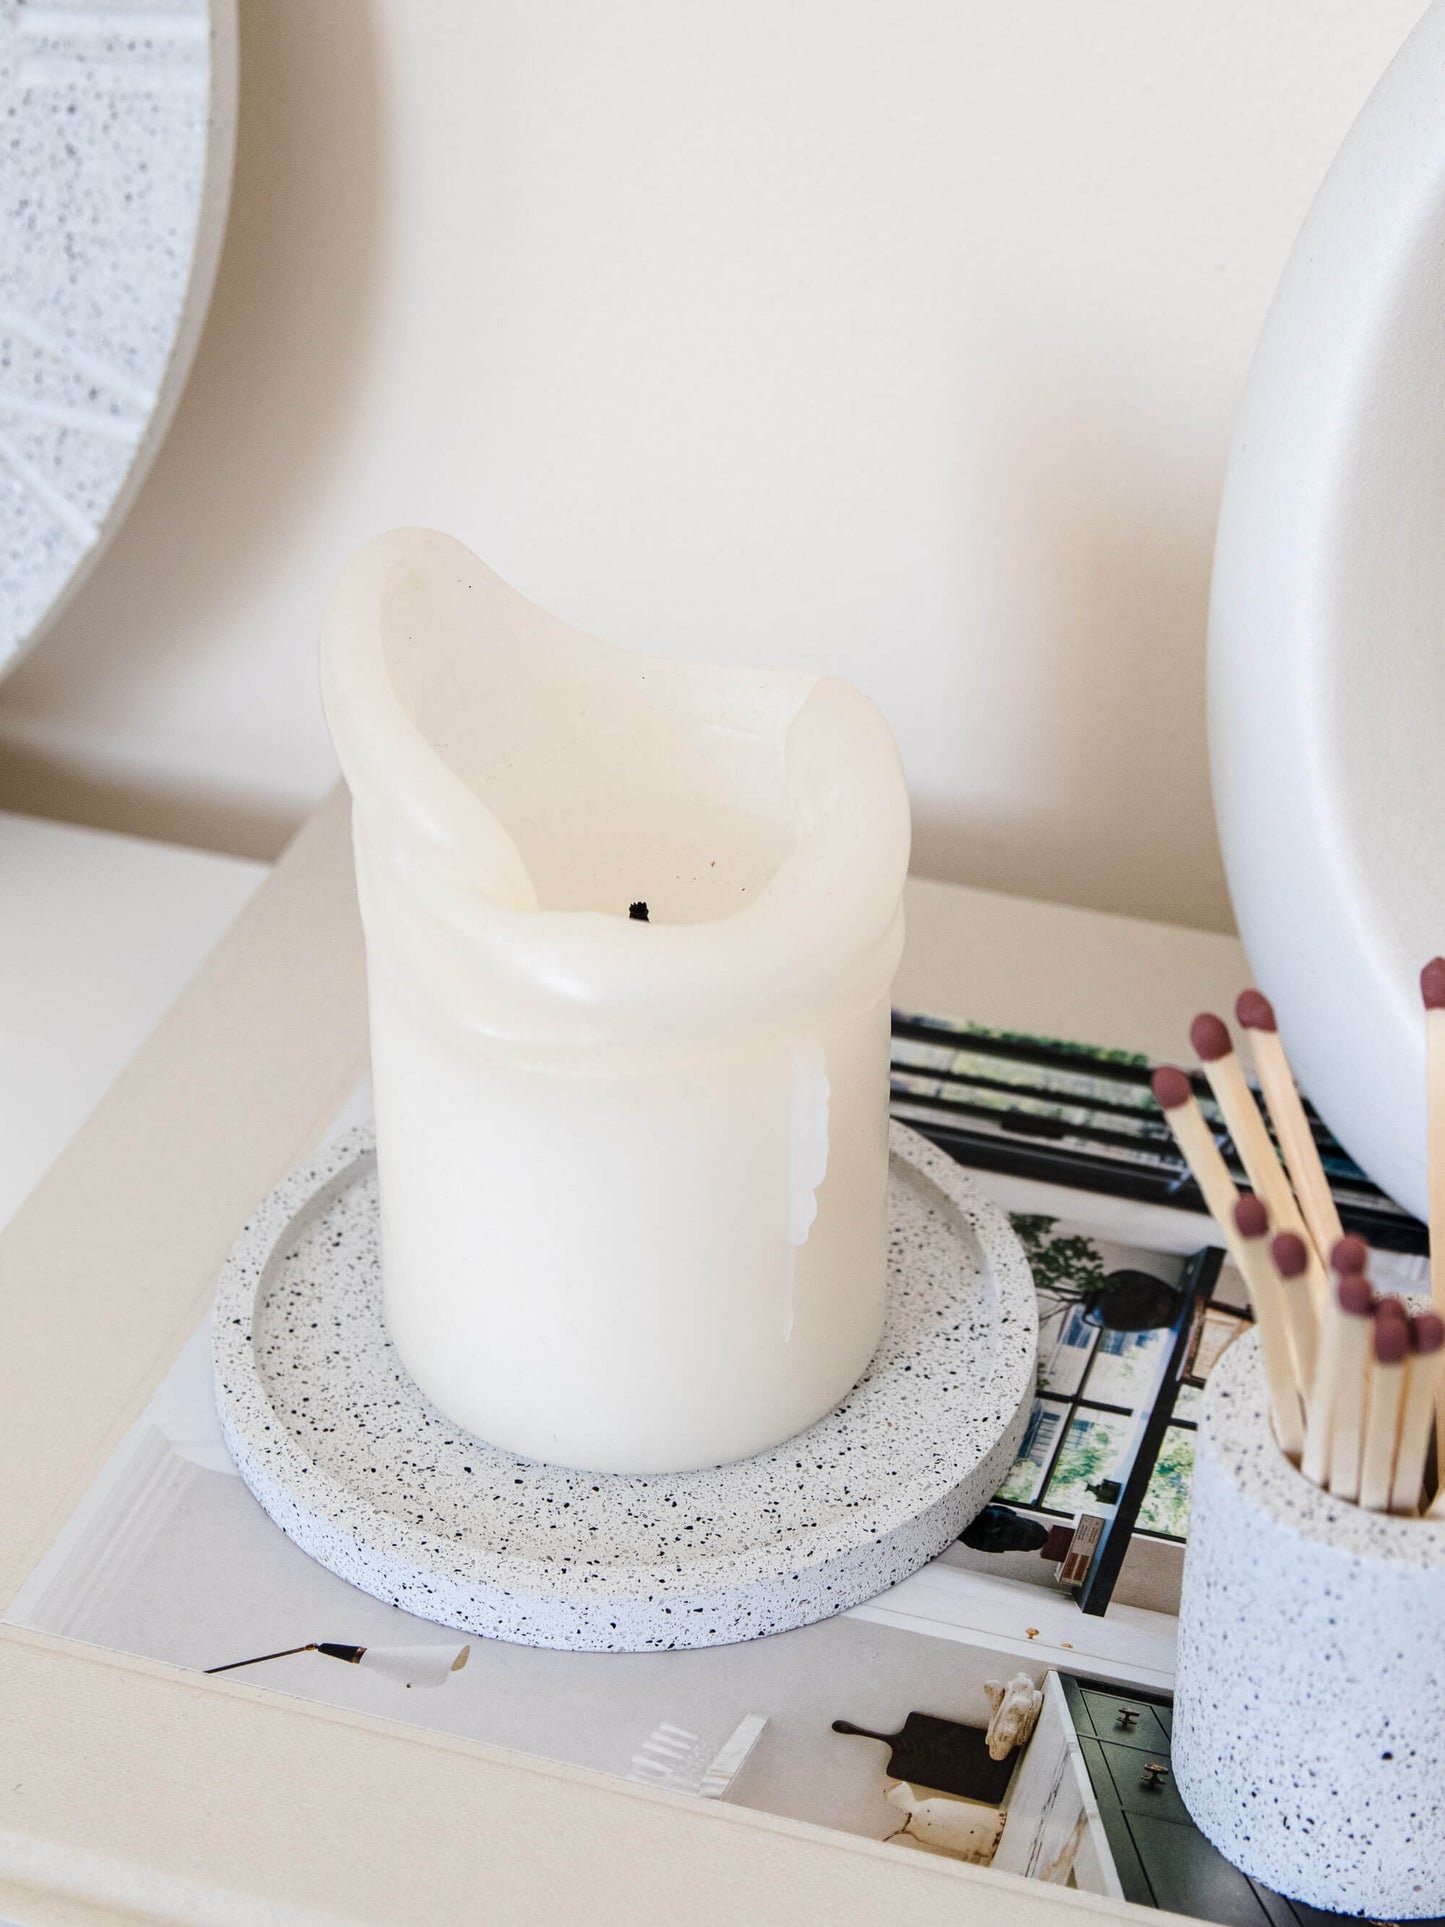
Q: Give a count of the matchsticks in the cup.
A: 11